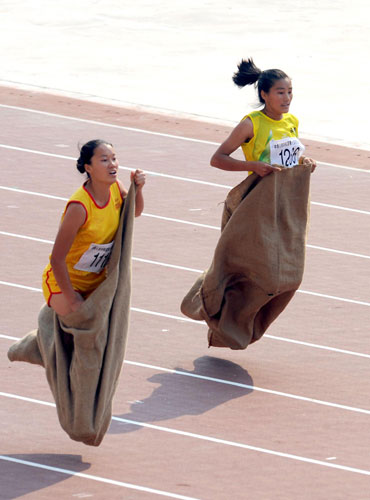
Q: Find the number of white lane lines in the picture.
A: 8